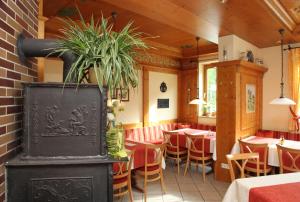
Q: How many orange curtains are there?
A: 1